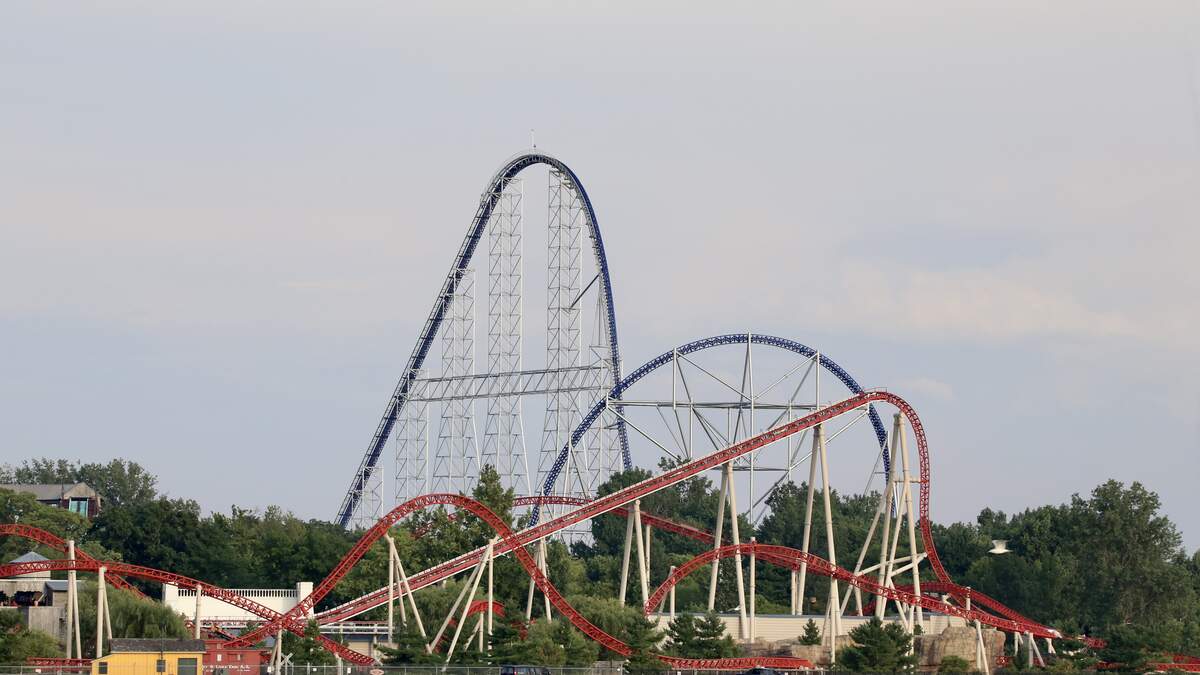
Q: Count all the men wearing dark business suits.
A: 0